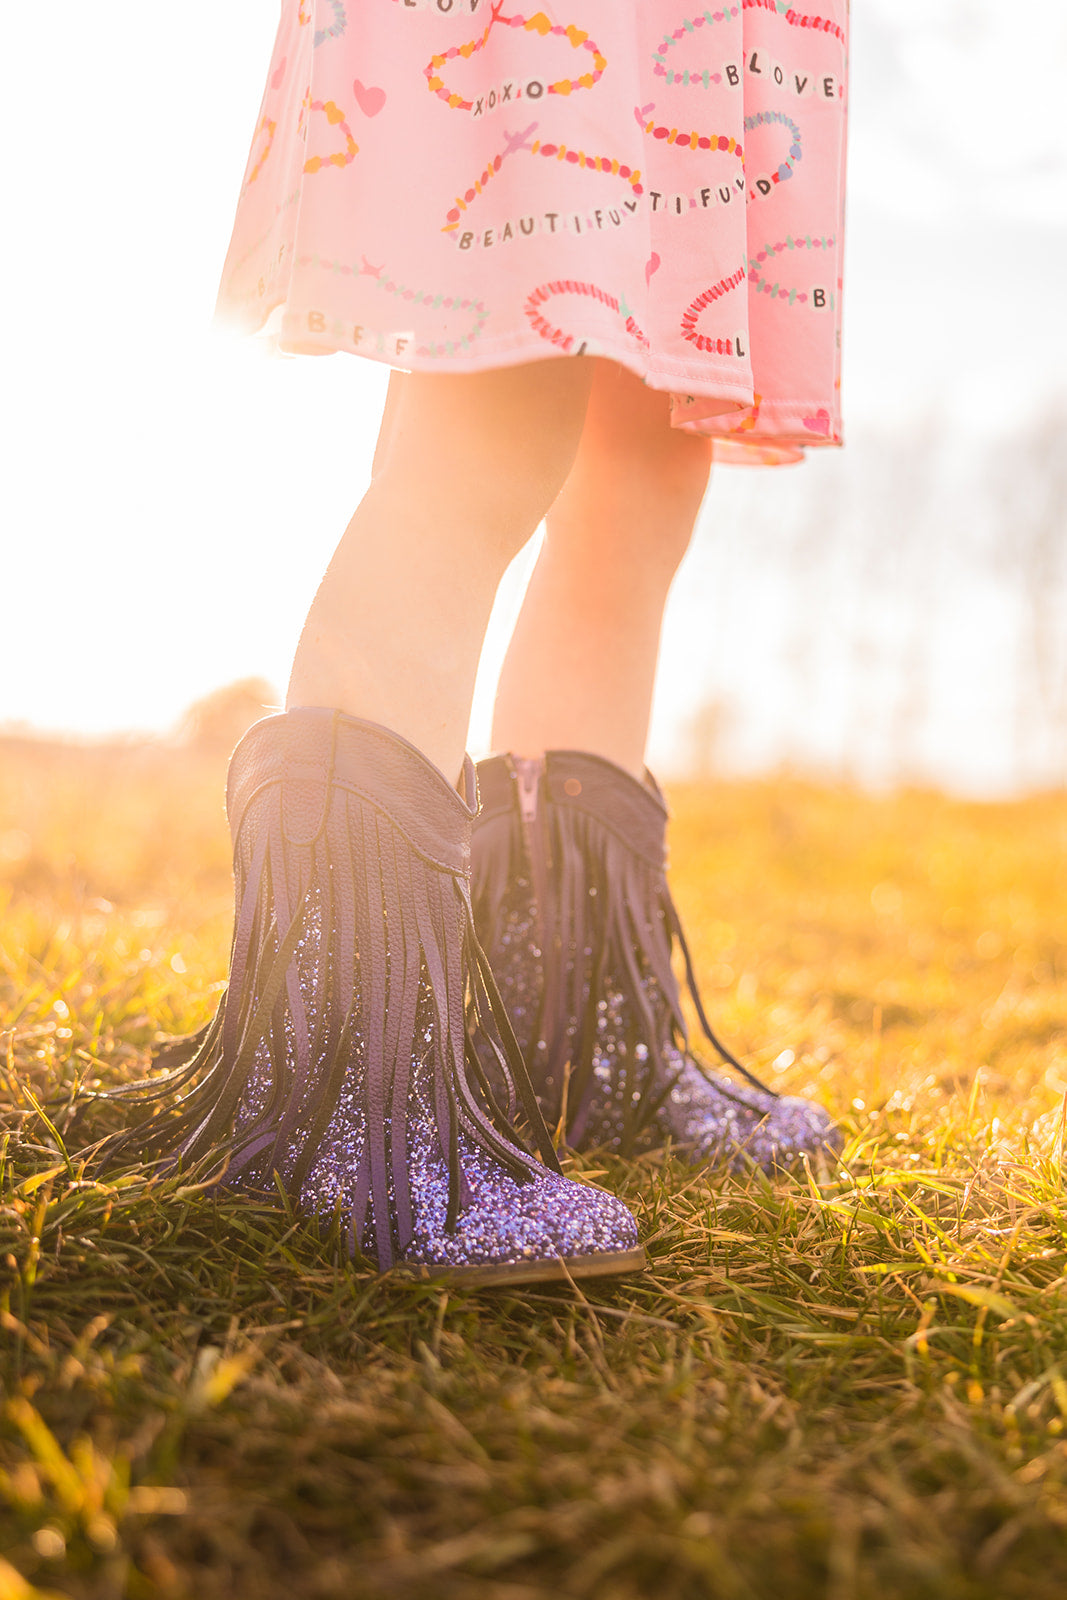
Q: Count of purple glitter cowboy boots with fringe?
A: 2